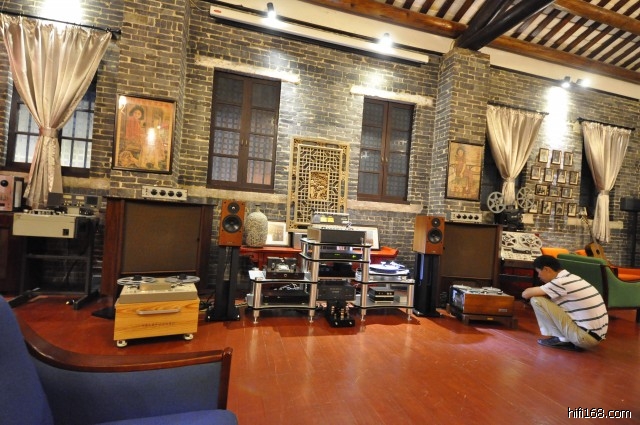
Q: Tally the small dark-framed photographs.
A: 14